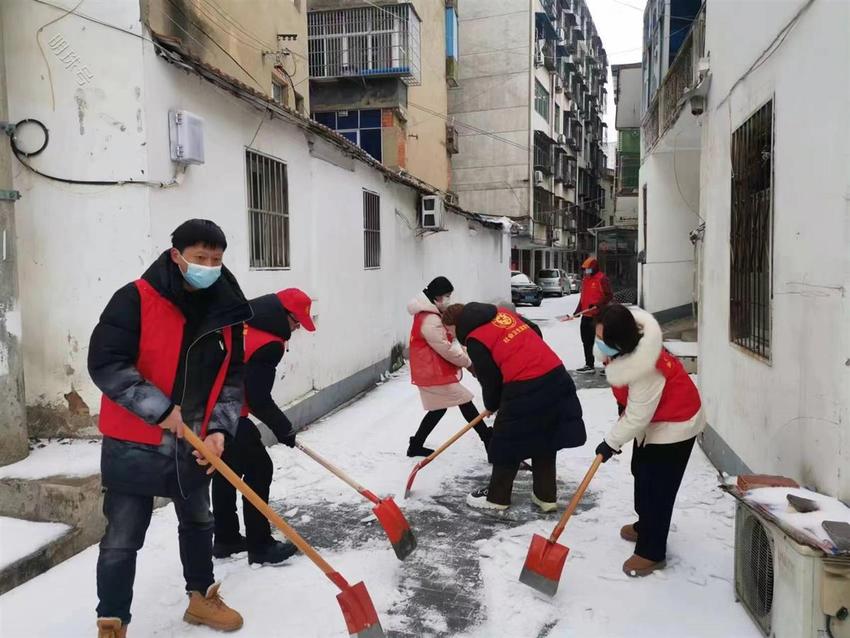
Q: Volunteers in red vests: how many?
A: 6